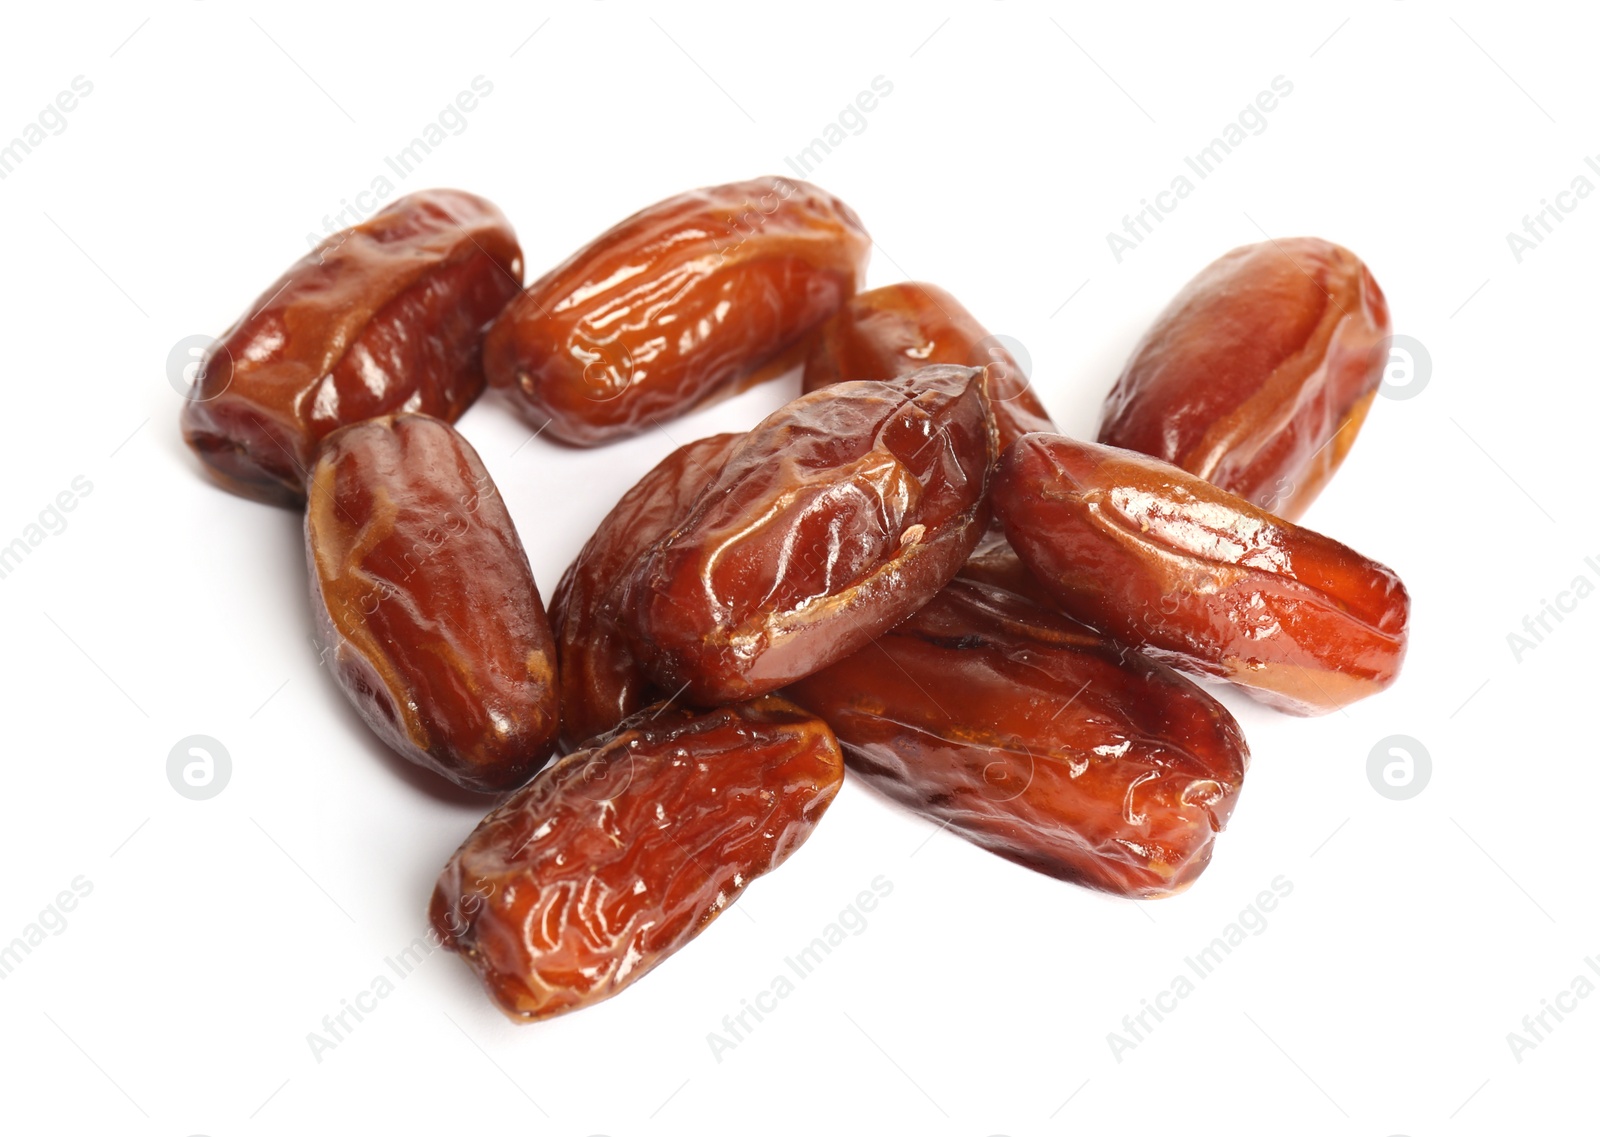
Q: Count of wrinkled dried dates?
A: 10